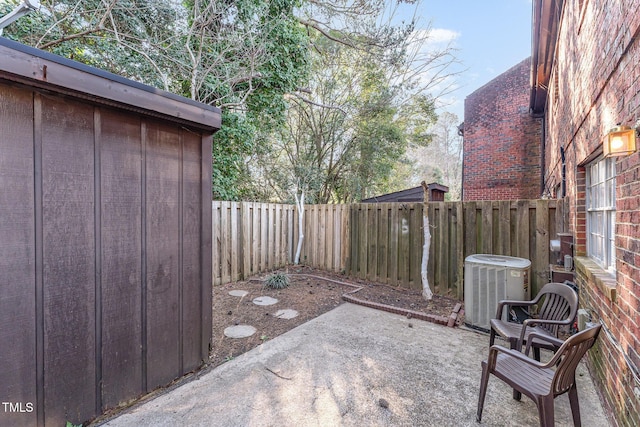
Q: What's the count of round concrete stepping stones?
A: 4